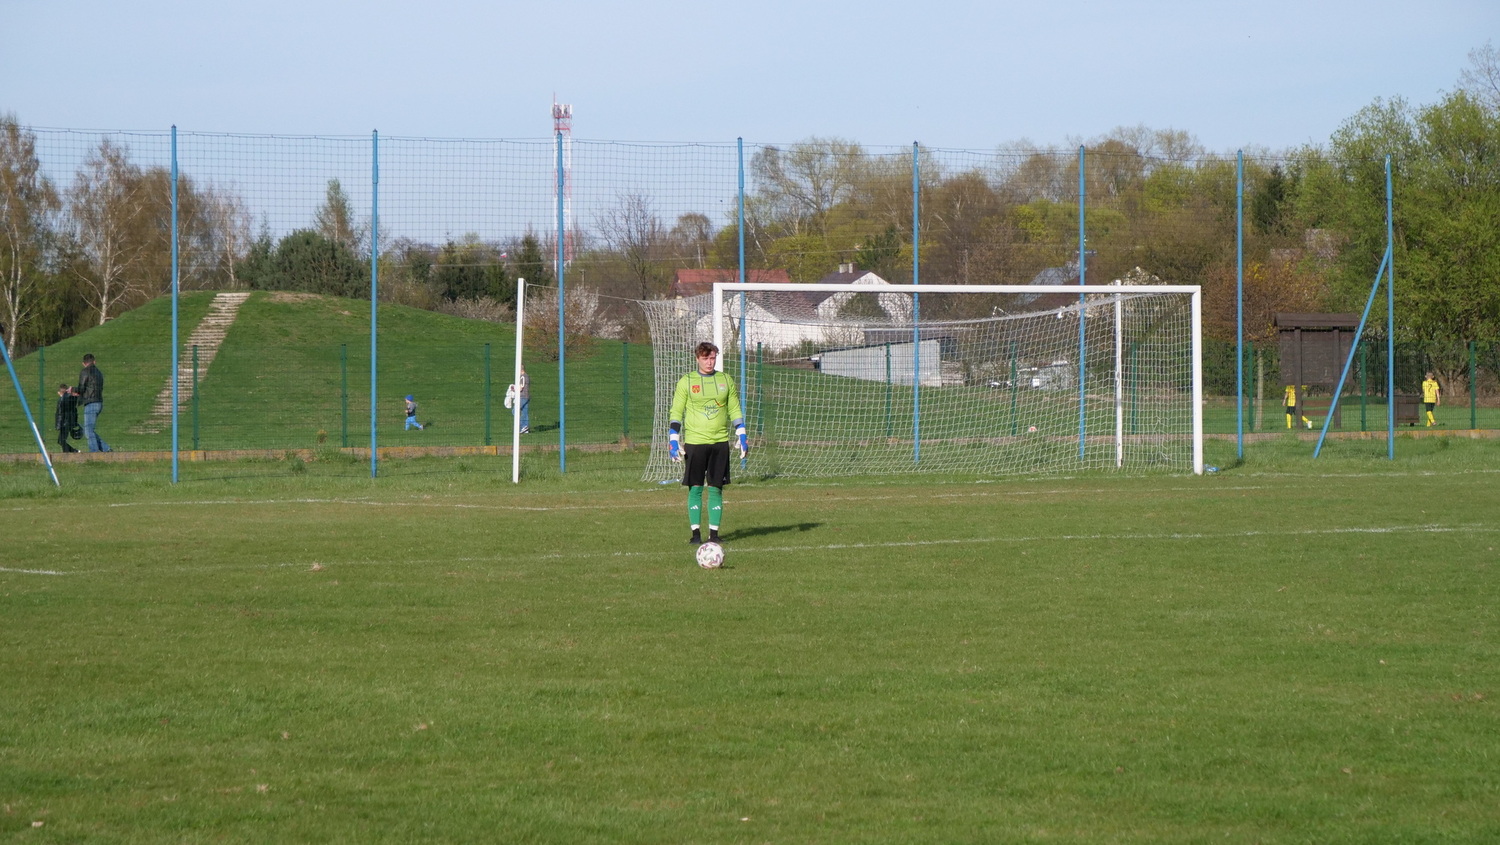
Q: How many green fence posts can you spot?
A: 12